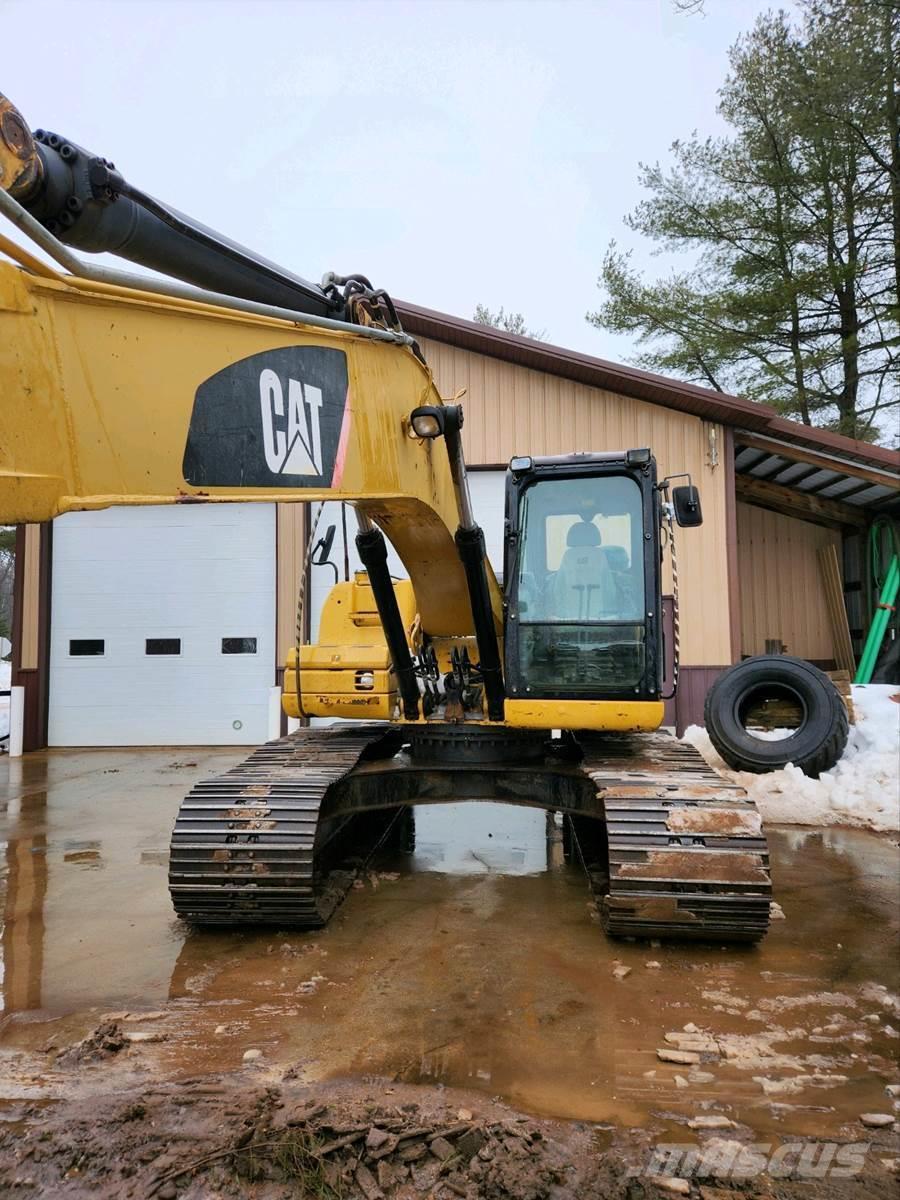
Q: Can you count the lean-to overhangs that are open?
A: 1